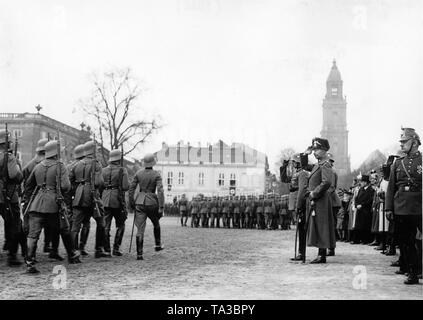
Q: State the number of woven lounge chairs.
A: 0